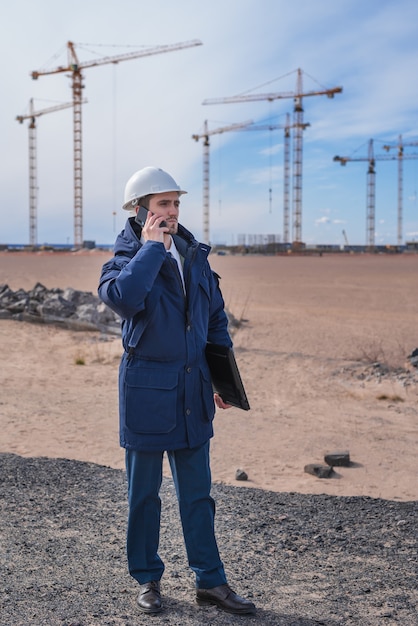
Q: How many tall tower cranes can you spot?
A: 7